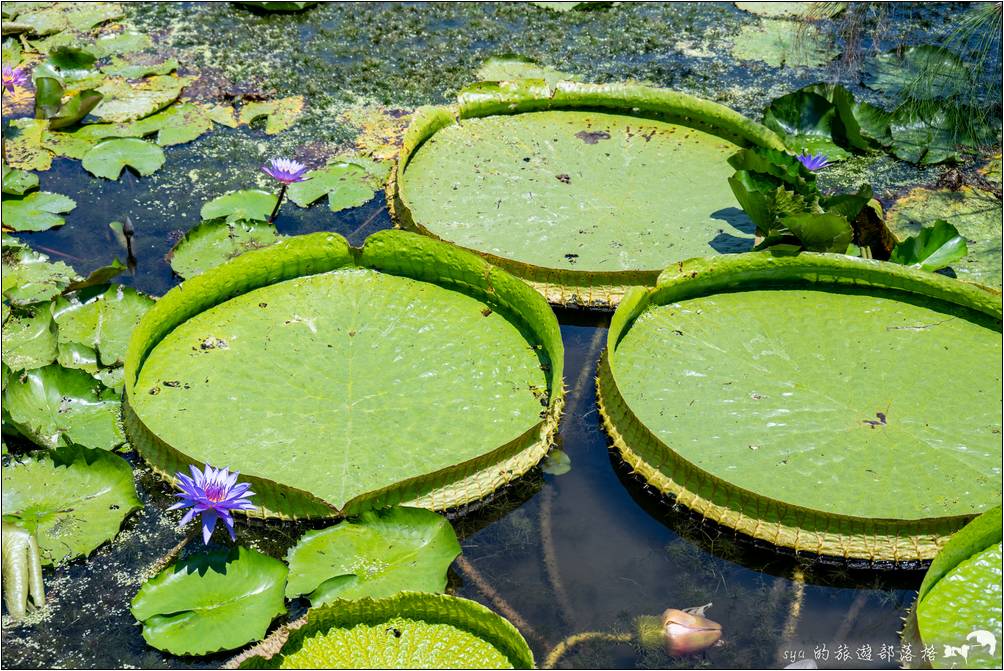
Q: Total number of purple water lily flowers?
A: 4